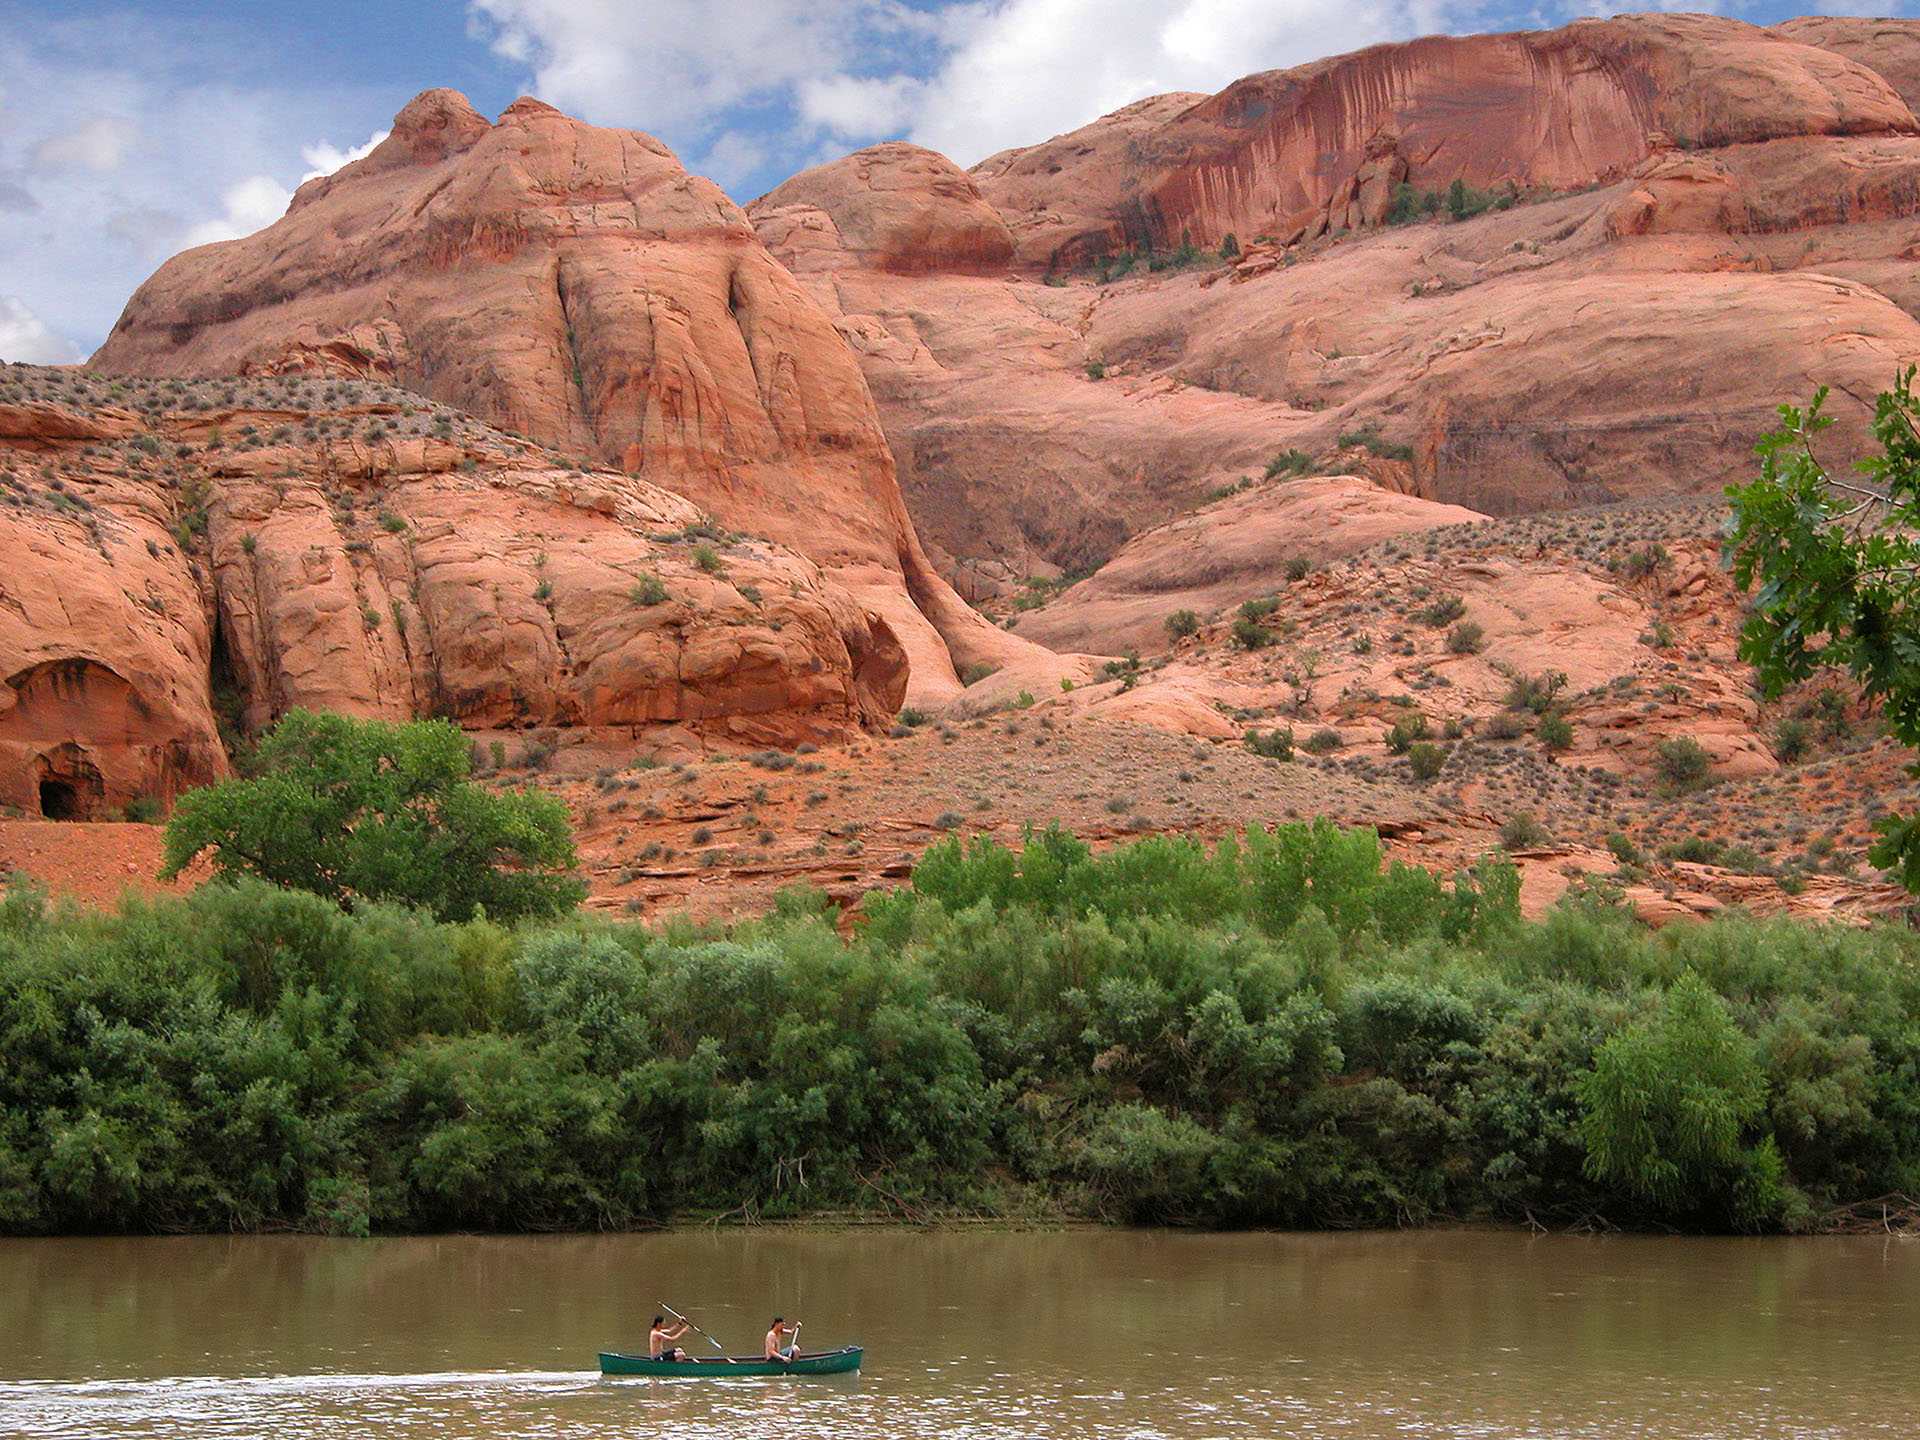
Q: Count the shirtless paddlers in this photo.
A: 2